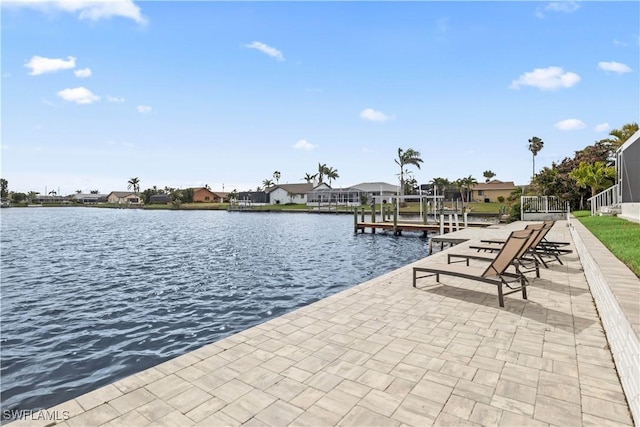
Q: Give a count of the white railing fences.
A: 2